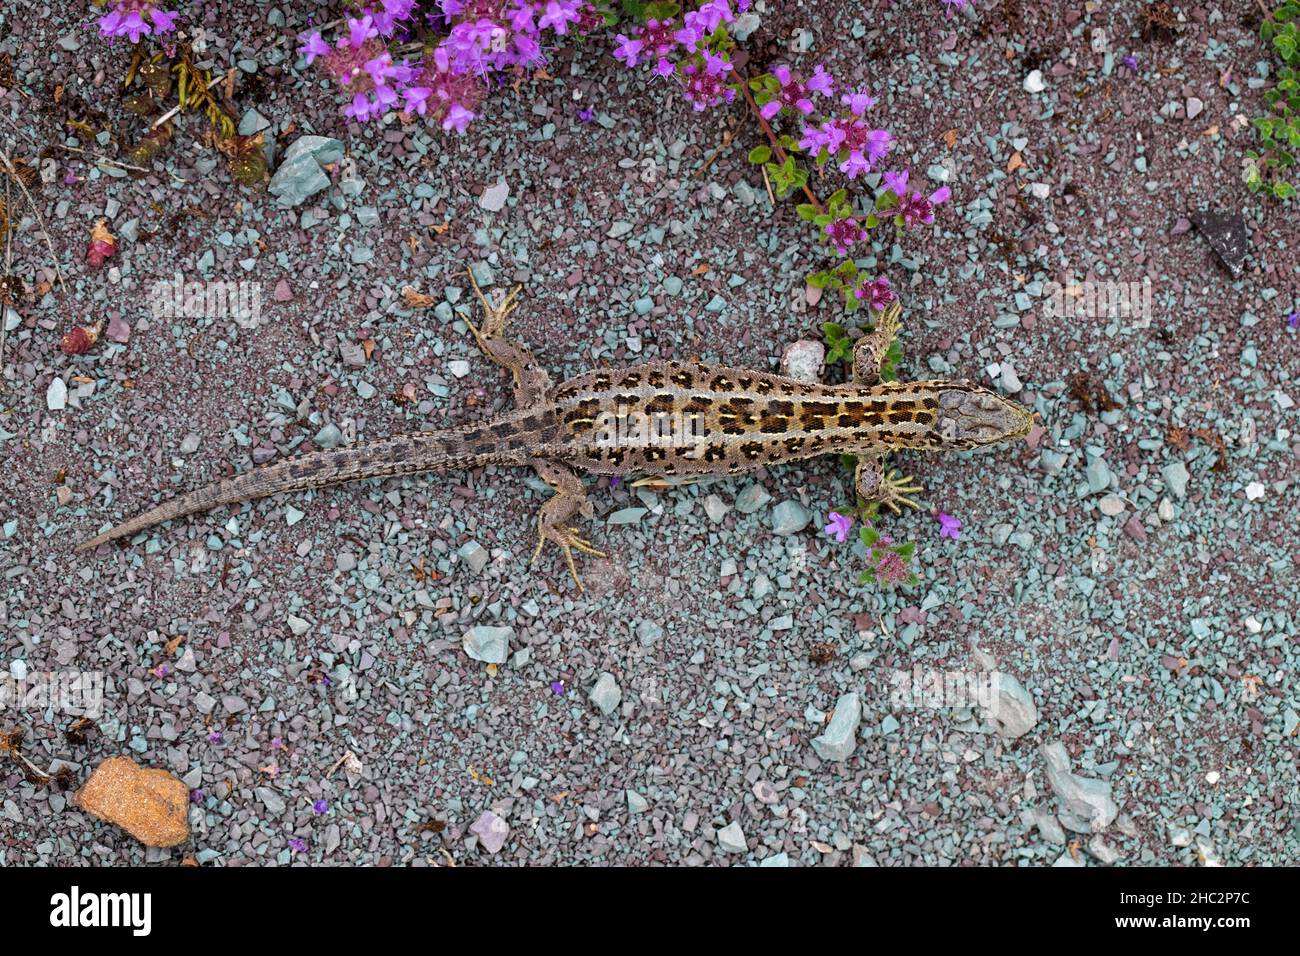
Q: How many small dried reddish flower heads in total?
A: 2